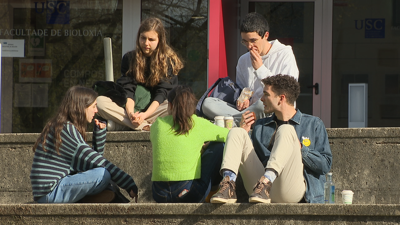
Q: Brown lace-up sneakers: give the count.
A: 2